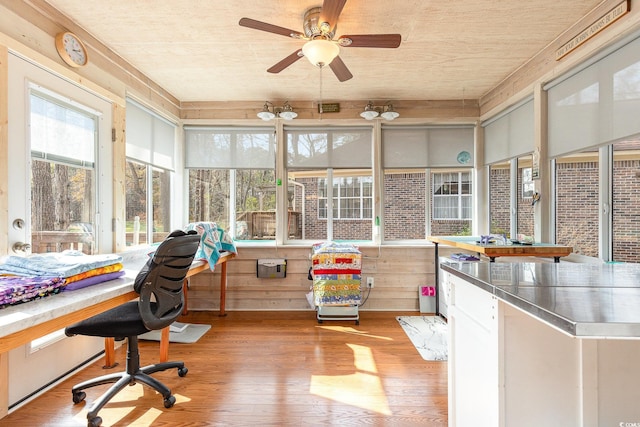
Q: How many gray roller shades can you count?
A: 6